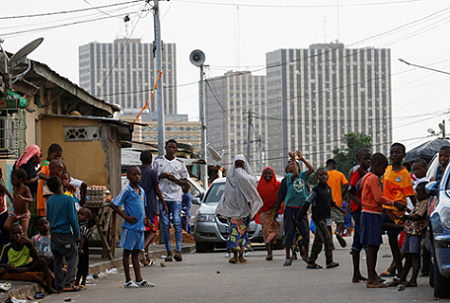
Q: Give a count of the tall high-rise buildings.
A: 3